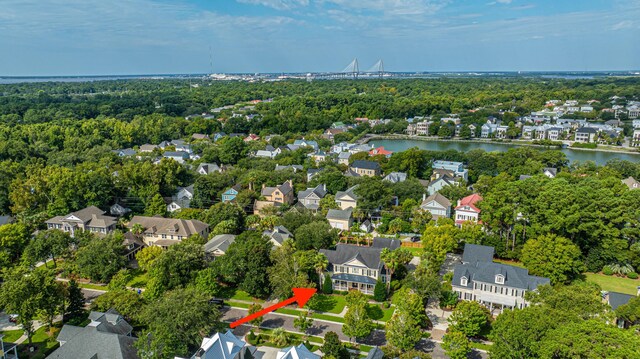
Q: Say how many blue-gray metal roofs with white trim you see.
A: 2